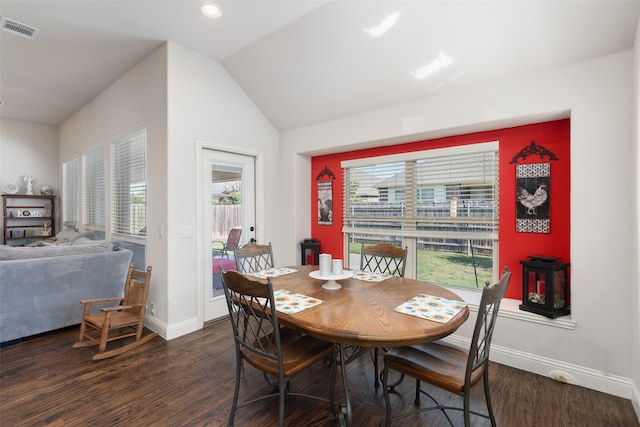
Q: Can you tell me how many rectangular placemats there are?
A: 4